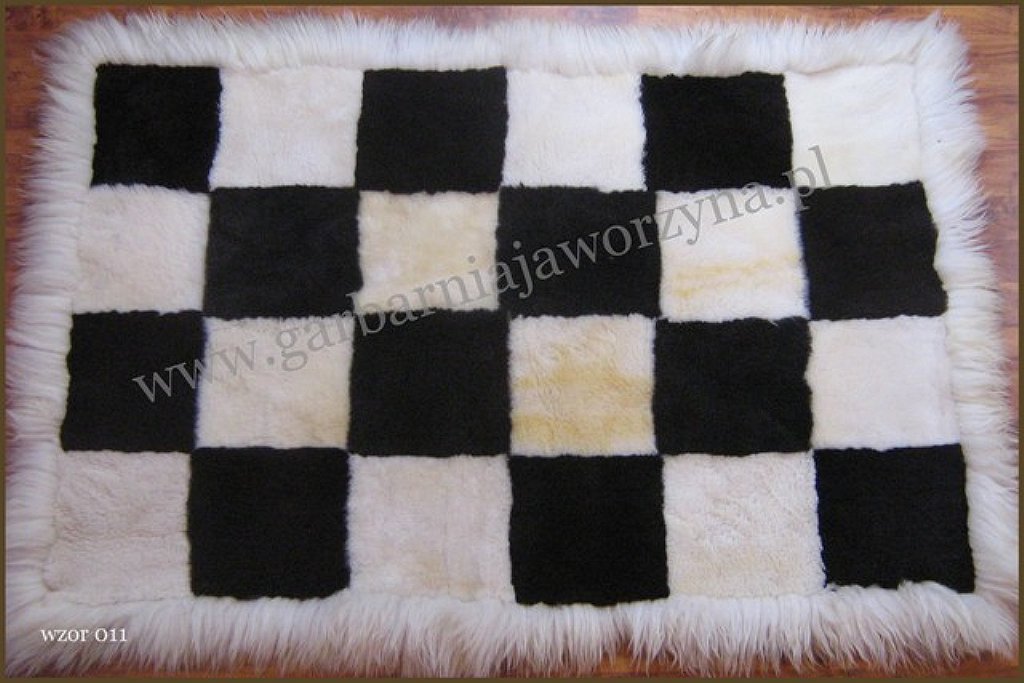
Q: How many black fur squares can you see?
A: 12